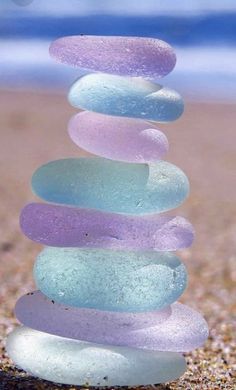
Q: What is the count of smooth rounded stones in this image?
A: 8